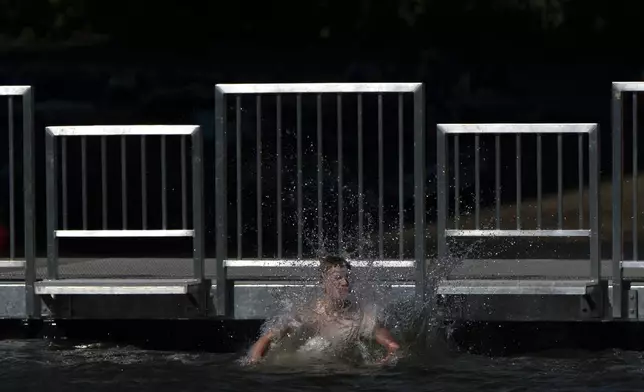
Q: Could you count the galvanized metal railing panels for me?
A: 5